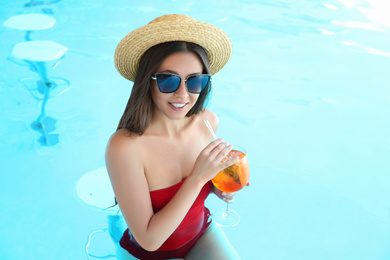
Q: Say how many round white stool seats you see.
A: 3